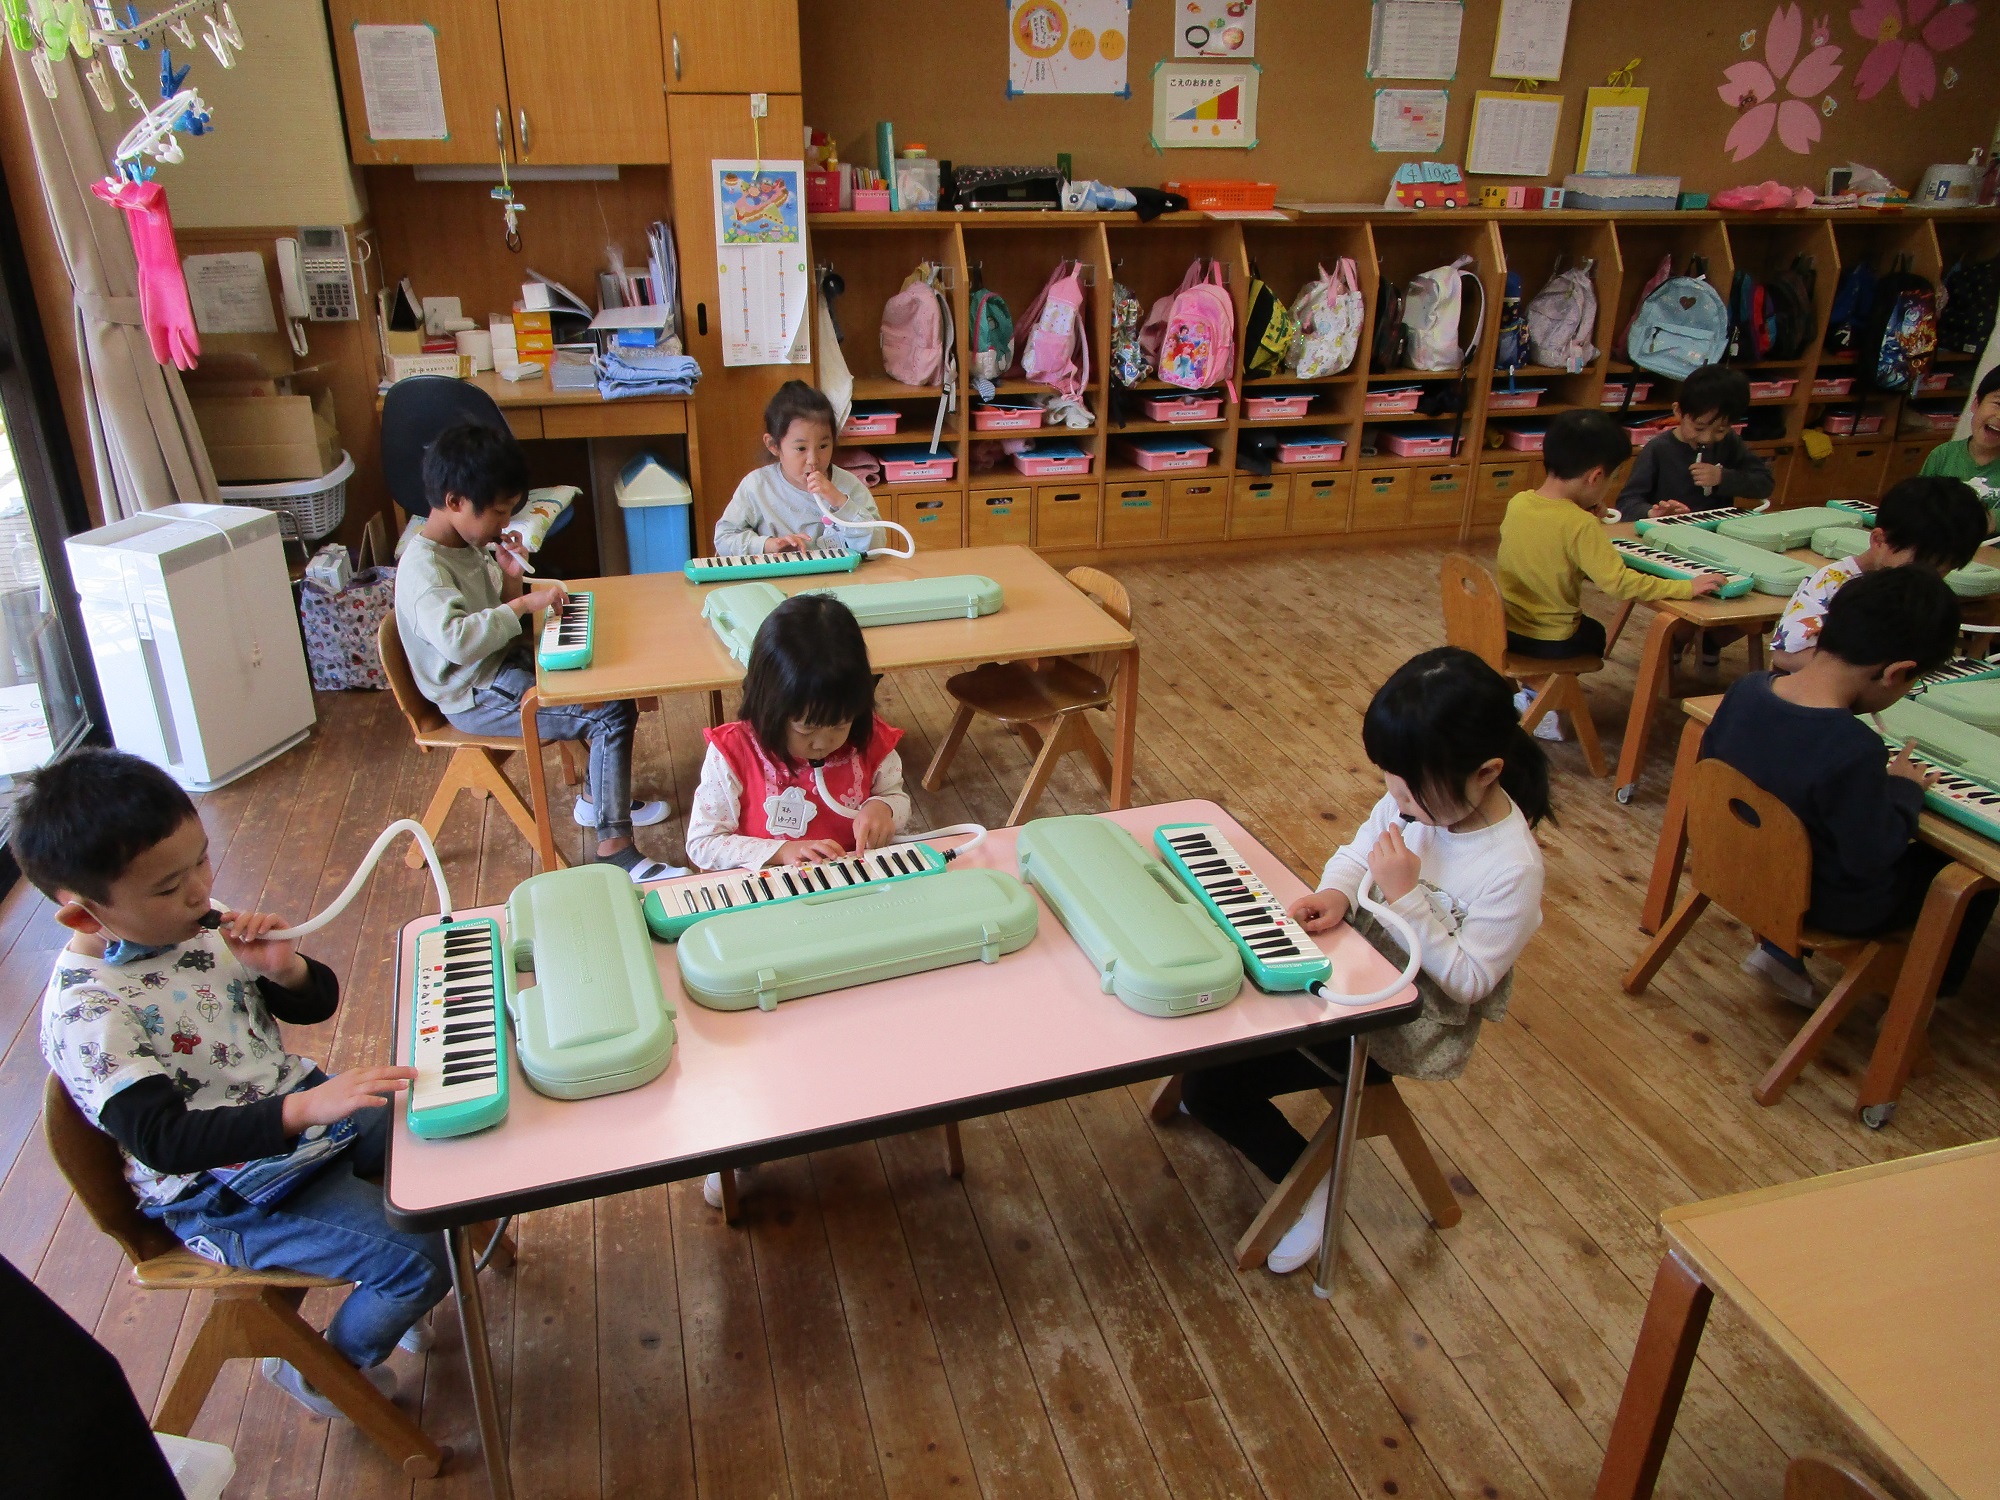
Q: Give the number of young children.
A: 10